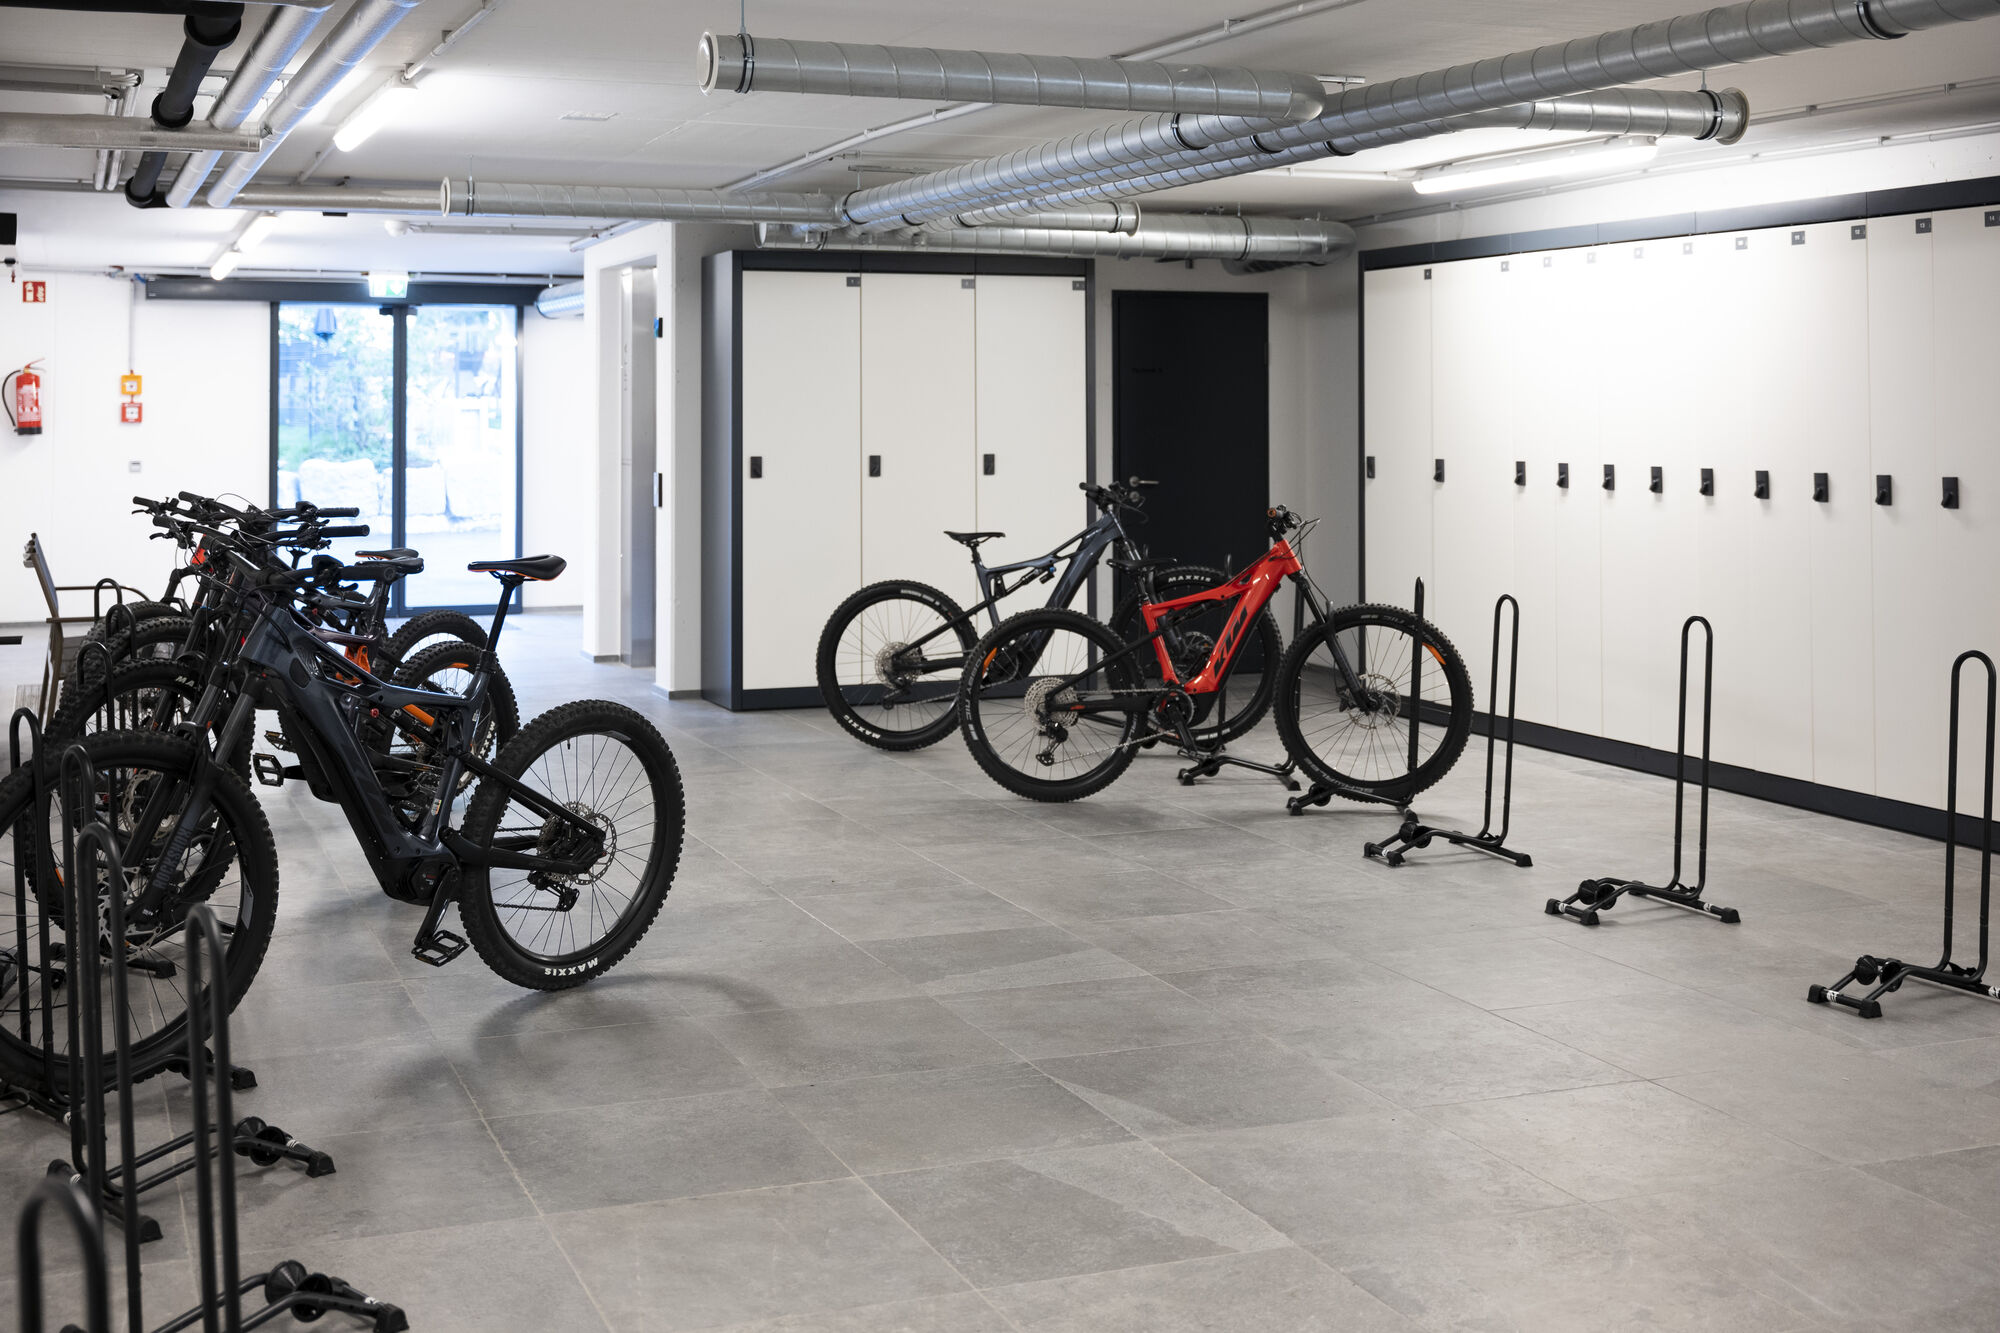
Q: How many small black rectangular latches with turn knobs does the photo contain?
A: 14